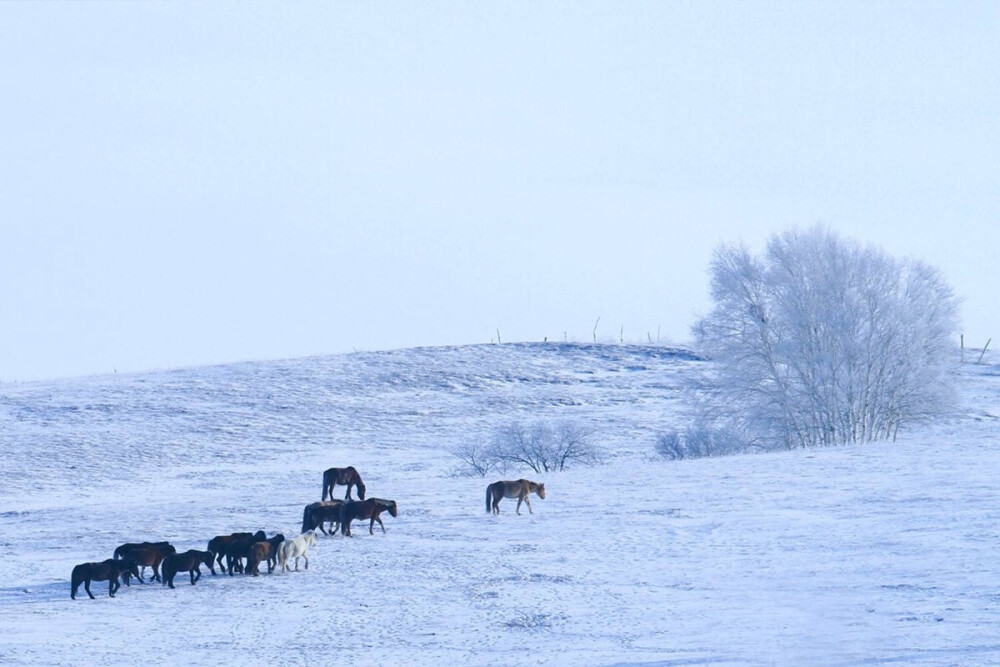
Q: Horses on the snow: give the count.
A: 12